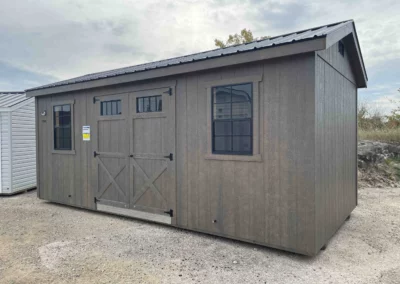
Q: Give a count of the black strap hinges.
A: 6